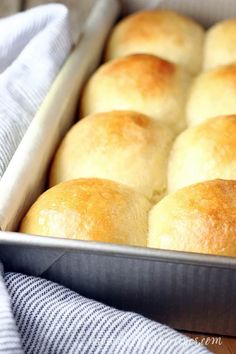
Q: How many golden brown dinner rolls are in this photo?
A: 8